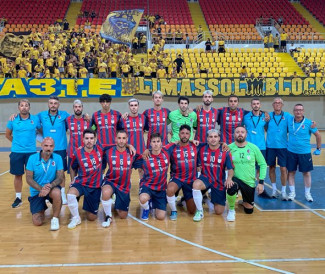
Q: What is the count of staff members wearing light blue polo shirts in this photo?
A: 6